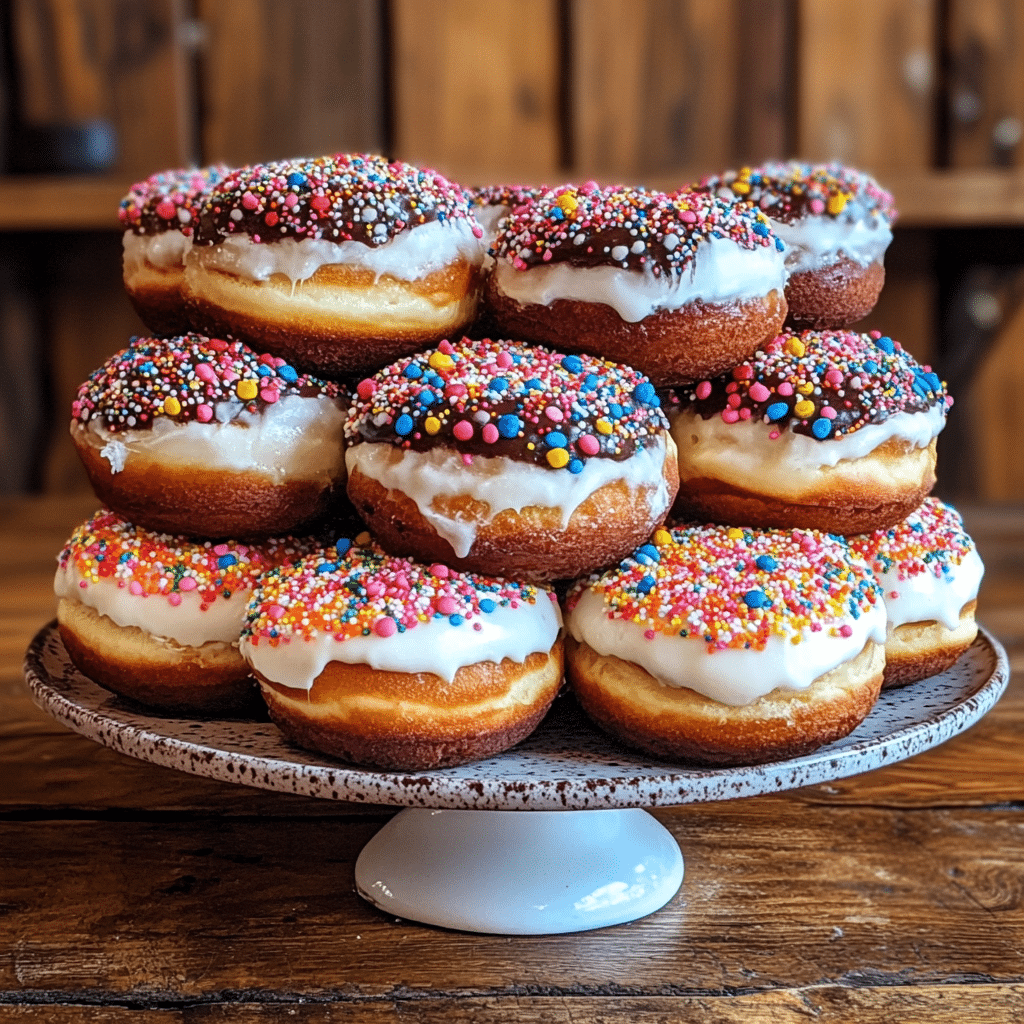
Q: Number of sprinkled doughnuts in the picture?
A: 12